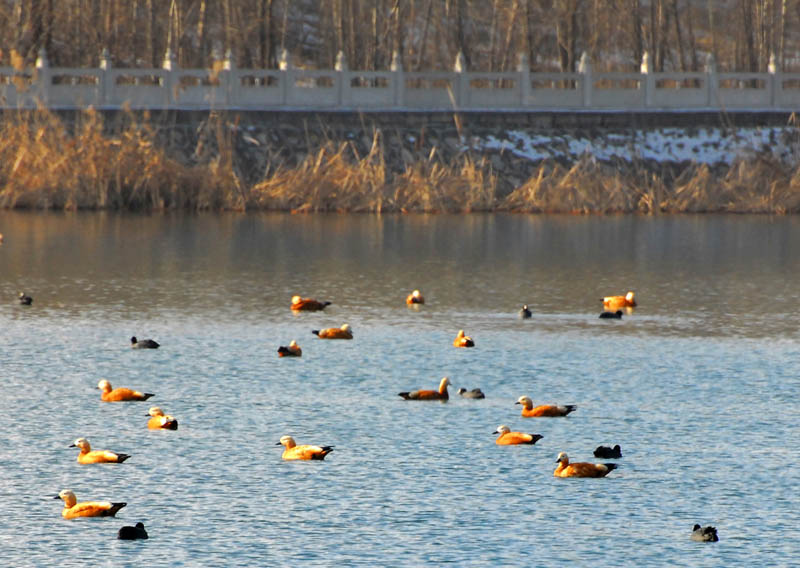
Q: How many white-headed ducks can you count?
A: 15